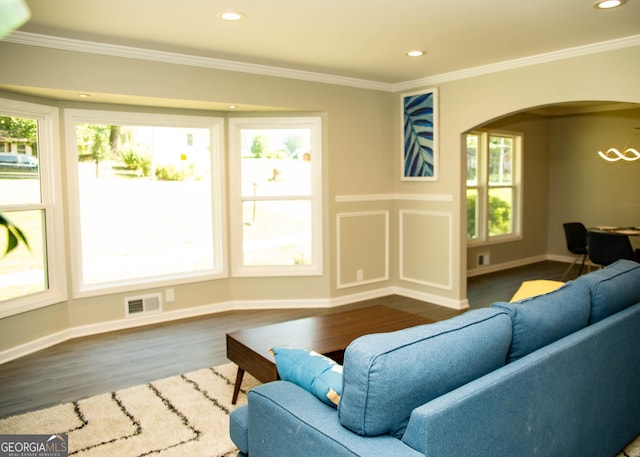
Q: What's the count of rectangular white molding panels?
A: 2